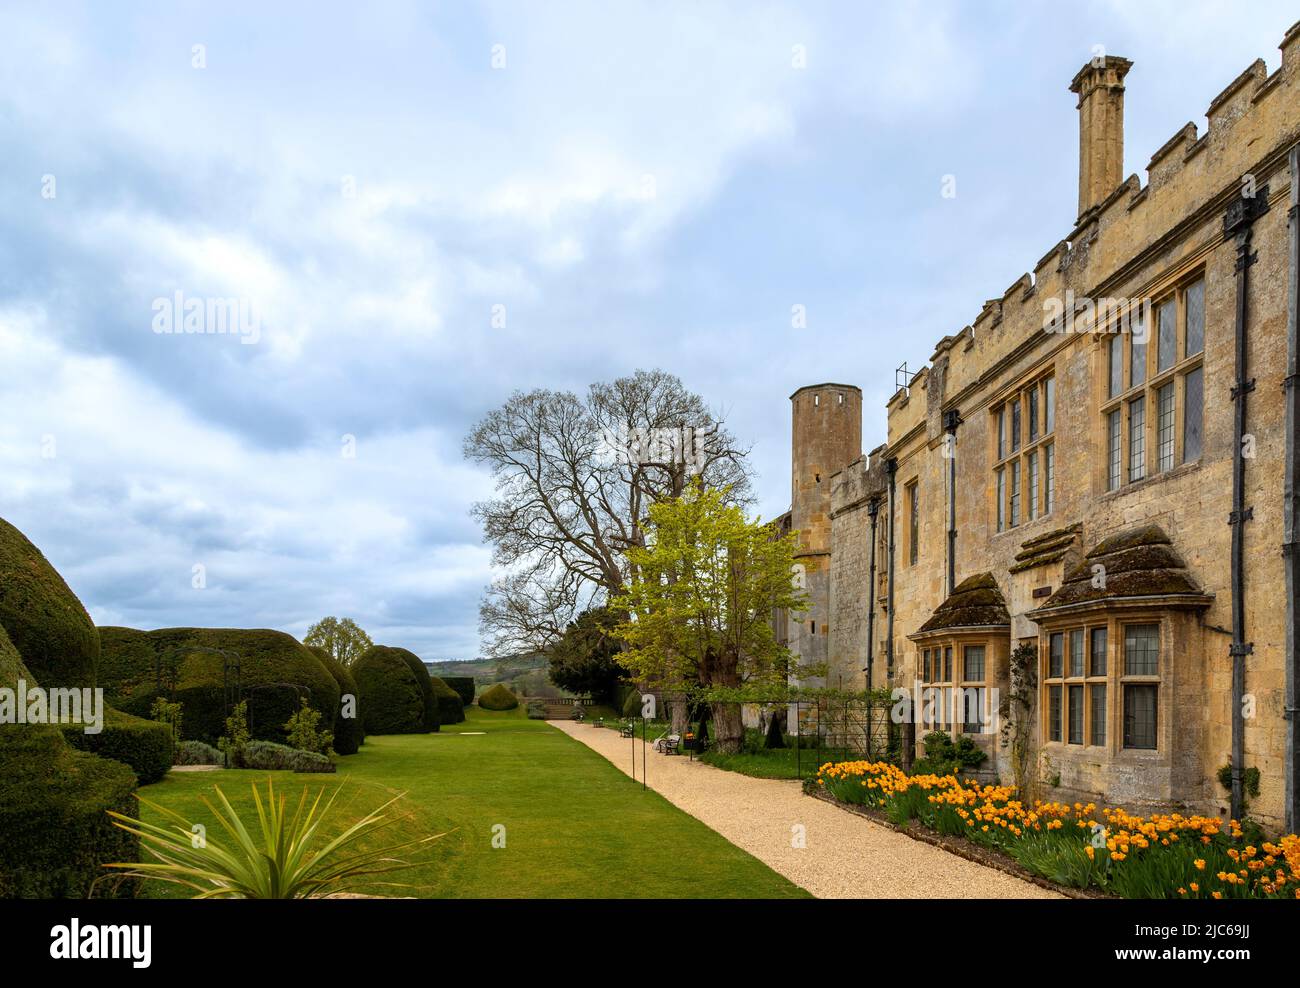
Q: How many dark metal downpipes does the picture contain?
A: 5